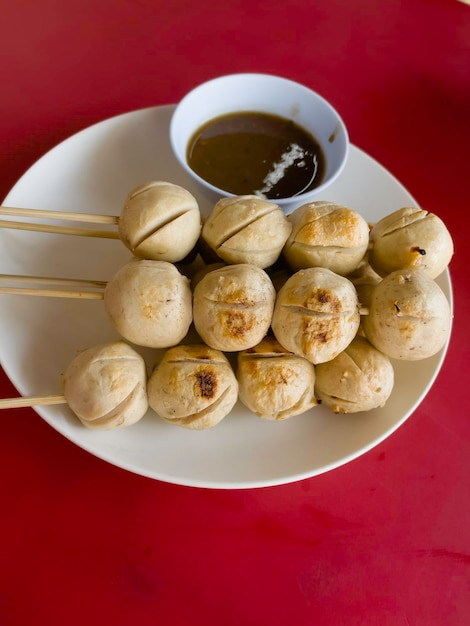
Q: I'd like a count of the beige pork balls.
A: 12